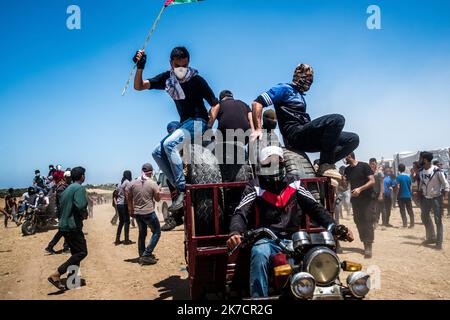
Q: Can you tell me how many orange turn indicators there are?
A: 2